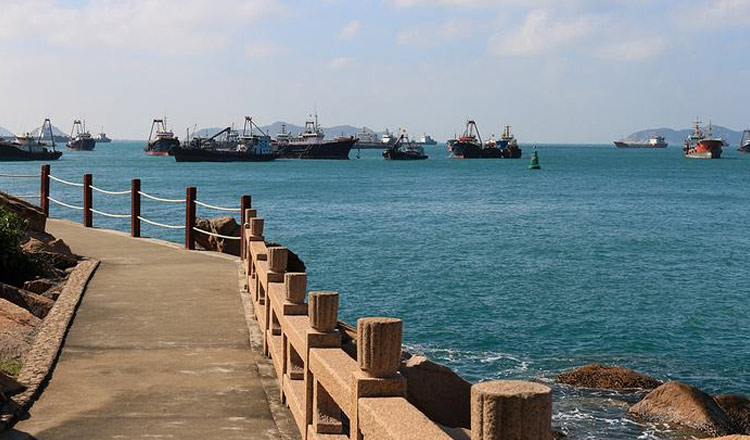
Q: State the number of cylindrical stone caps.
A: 7